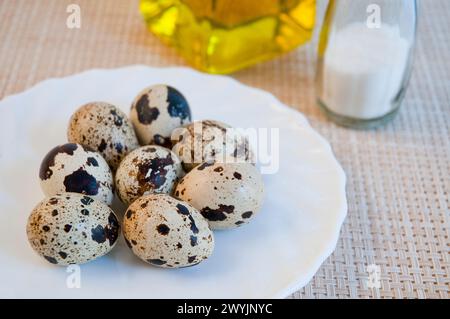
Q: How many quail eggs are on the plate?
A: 8